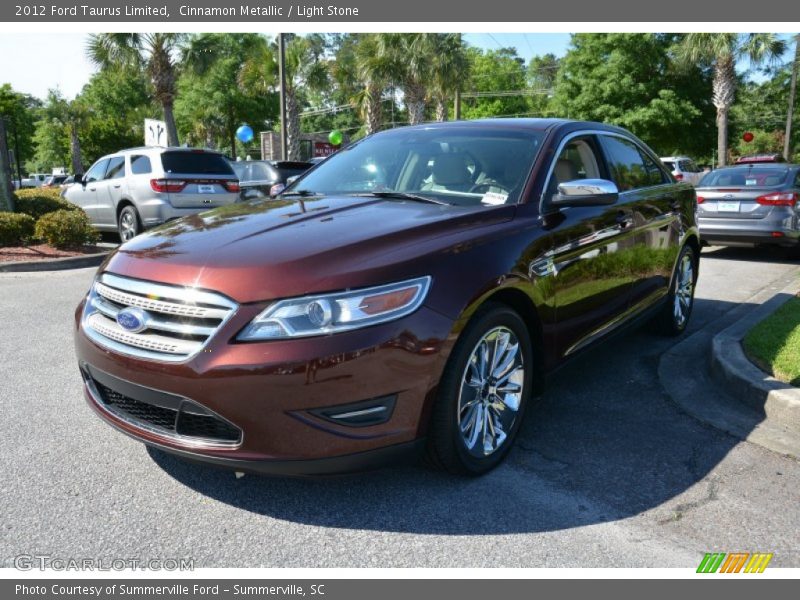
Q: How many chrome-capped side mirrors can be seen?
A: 1